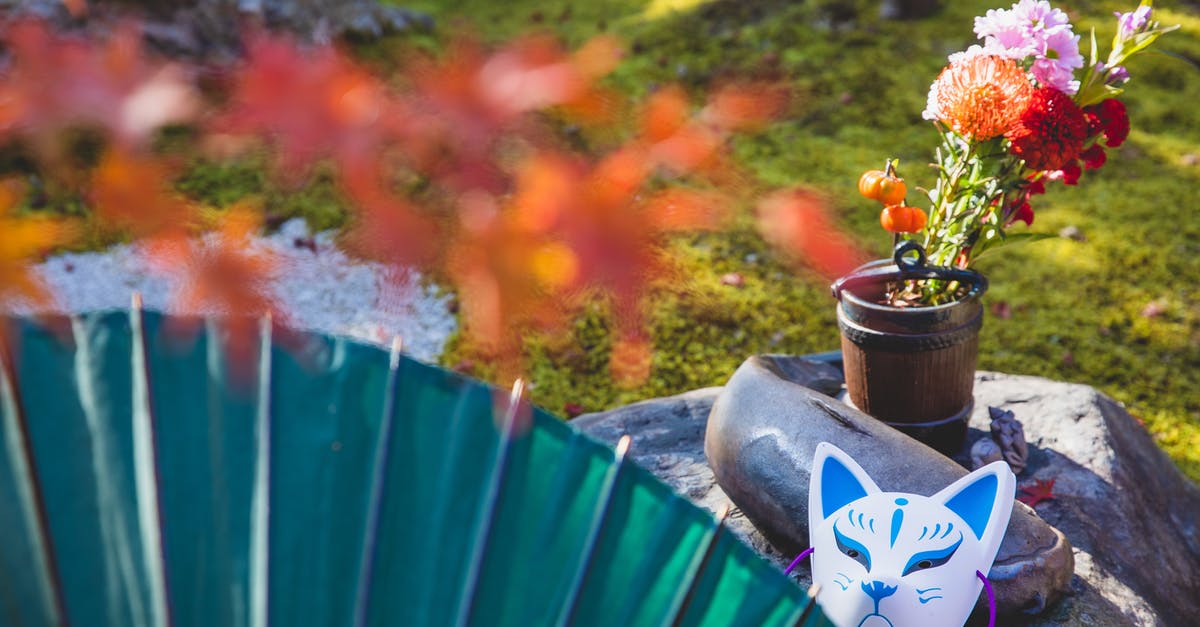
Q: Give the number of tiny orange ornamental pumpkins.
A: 2